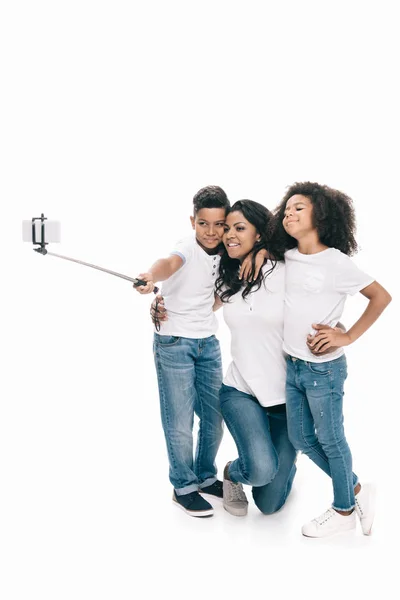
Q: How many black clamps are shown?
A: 1